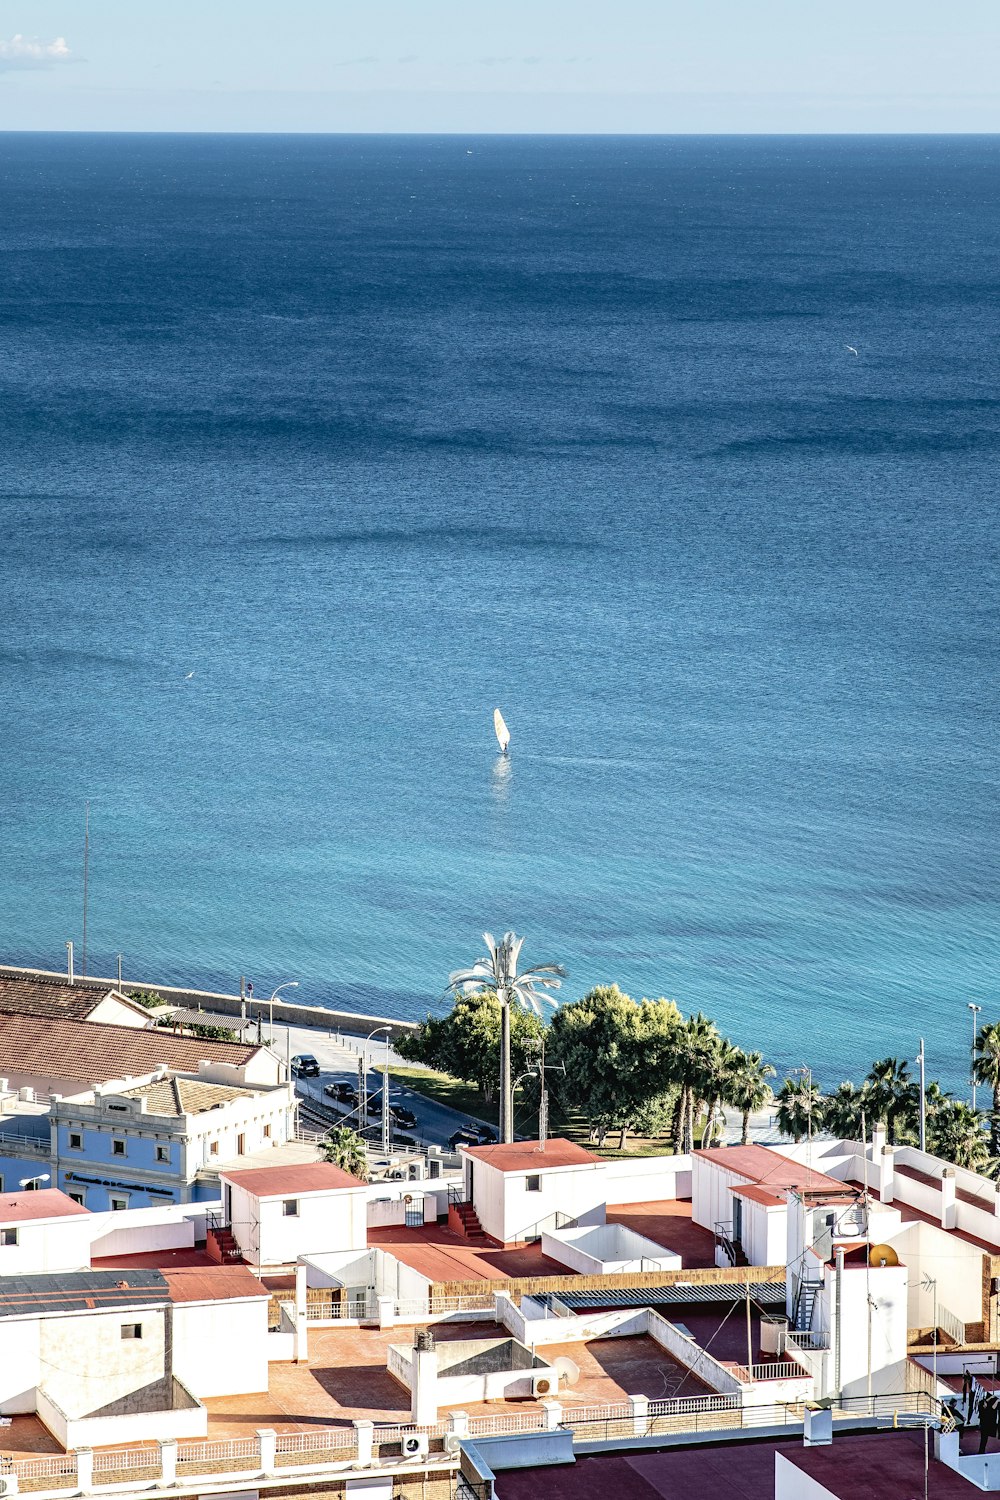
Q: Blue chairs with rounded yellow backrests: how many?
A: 0